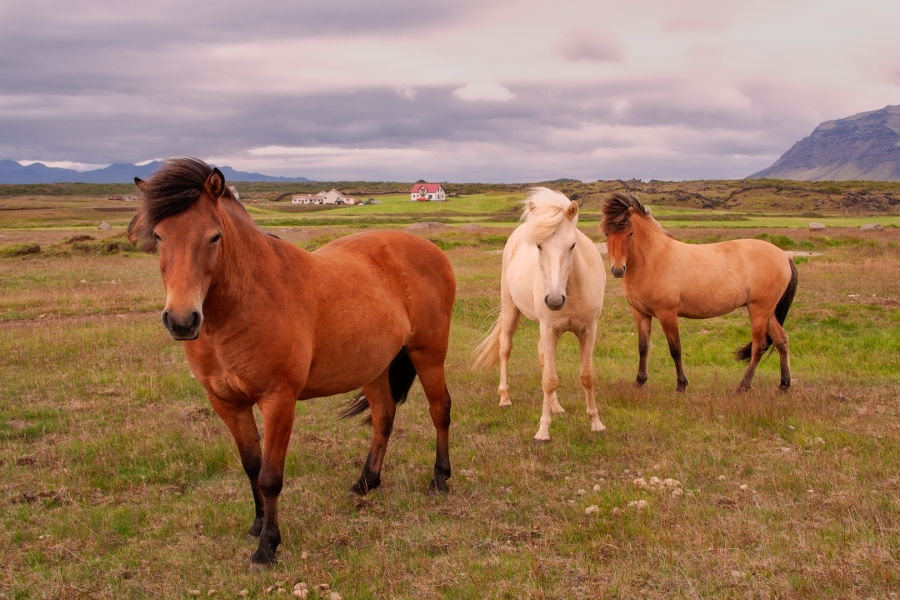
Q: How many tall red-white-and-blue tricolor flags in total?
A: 0